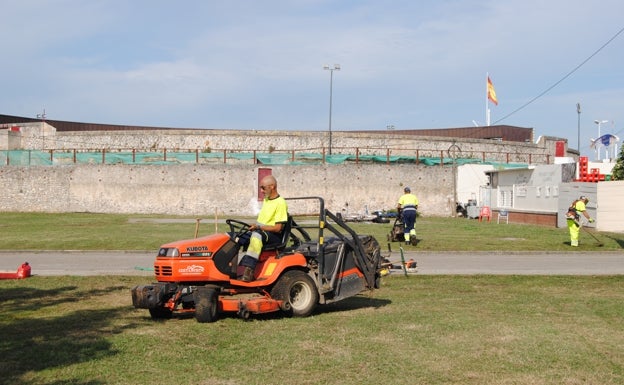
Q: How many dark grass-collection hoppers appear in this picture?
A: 1